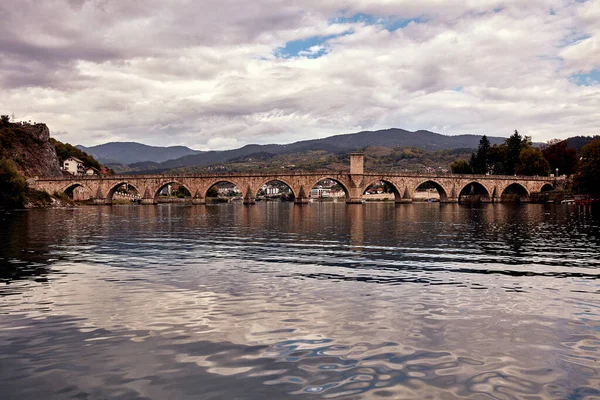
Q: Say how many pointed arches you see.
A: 11